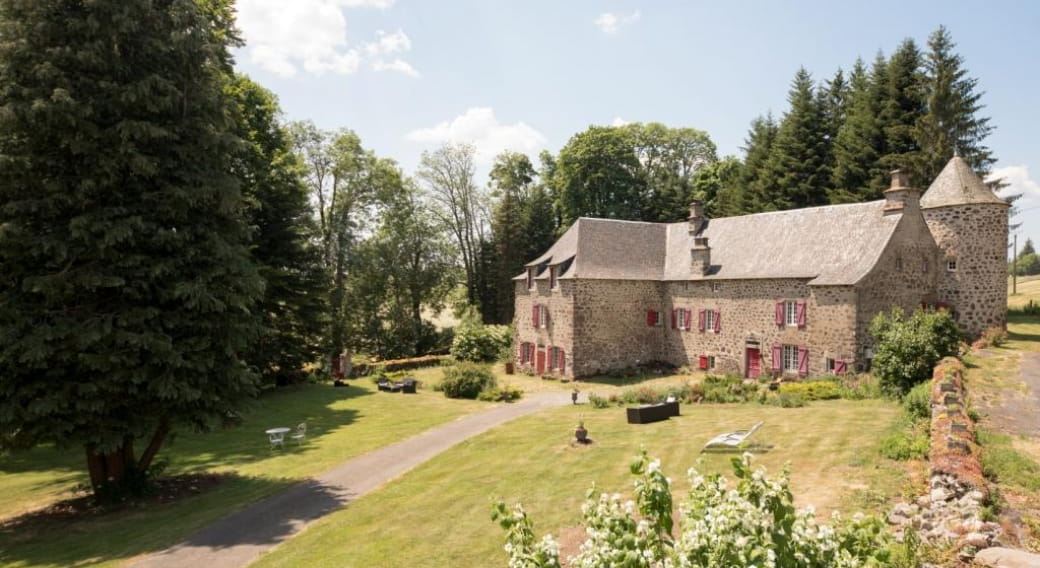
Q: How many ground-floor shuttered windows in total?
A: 5